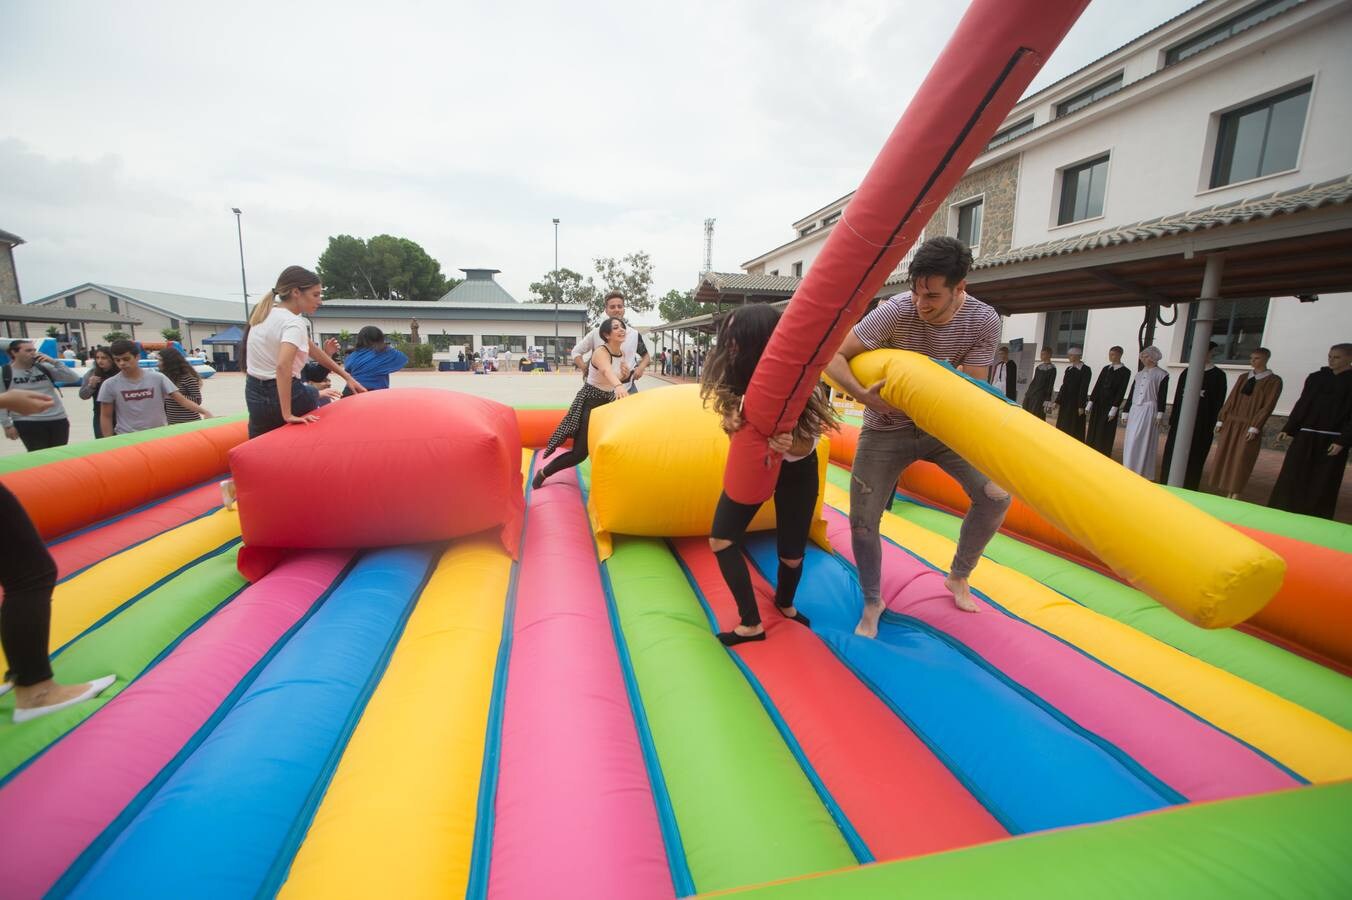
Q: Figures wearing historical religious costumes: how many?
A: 8